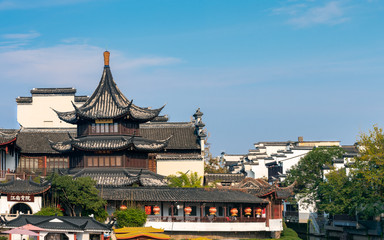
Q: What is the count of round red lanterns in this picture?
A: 7